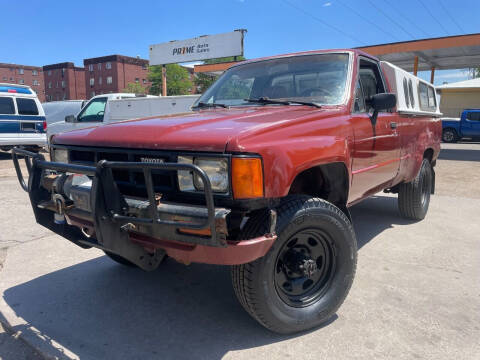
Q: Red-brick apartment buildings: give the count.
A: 3